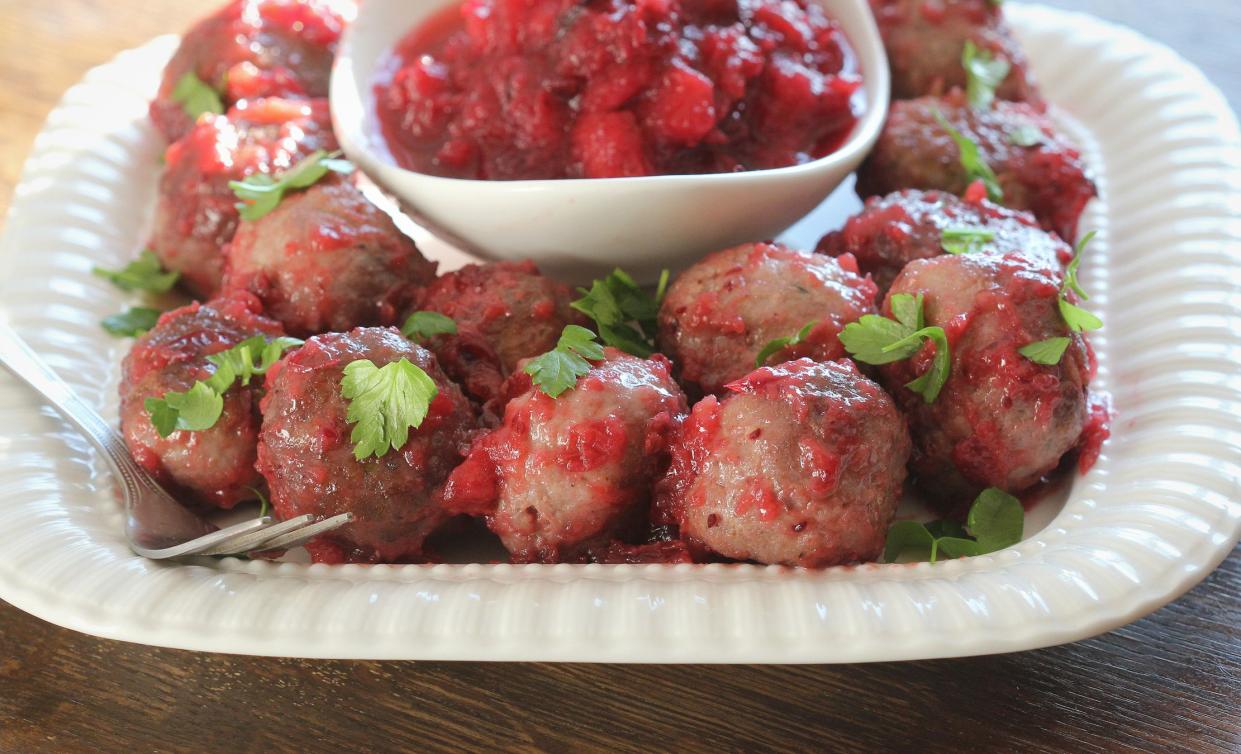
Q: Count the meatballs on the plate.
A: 13